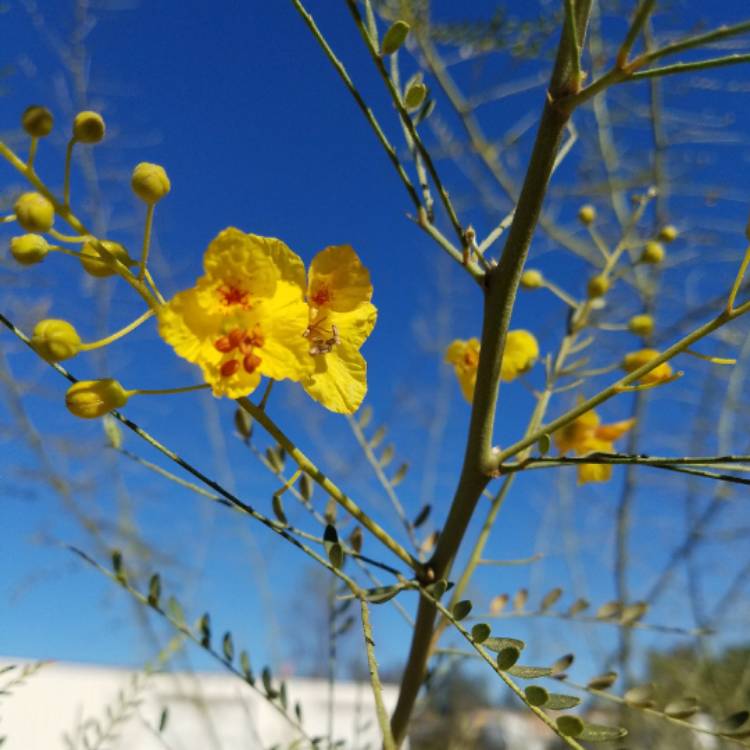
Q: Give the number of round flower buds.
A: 14